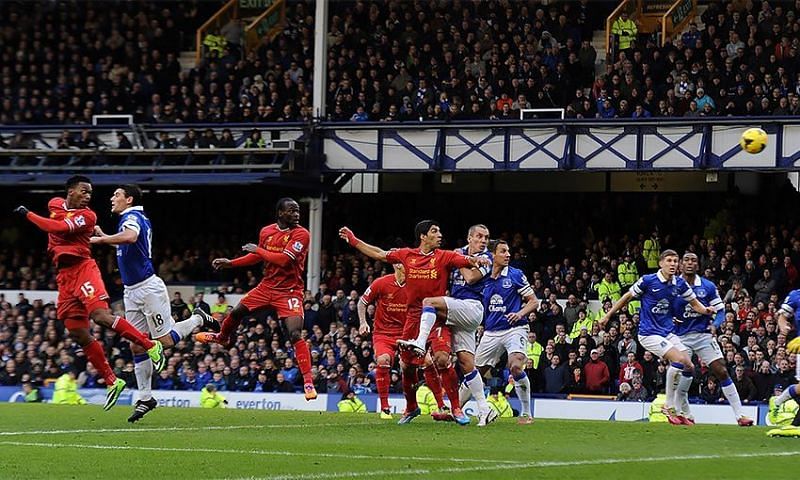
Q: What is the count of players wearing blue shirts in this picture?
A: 6